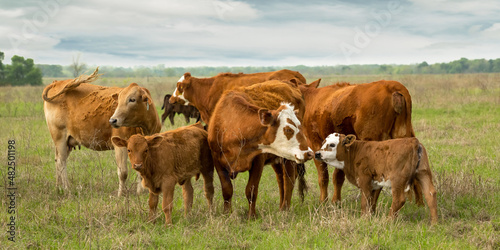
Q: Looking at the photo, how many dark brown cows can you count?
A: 1